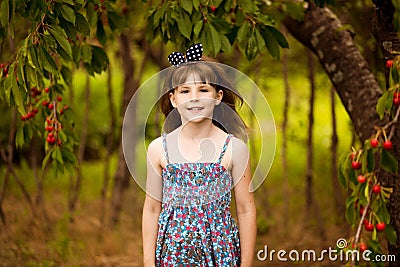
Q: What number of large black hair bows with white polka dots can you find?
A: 1